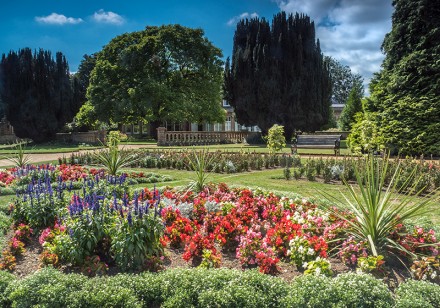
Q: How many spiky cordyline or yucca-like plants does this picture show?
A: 4